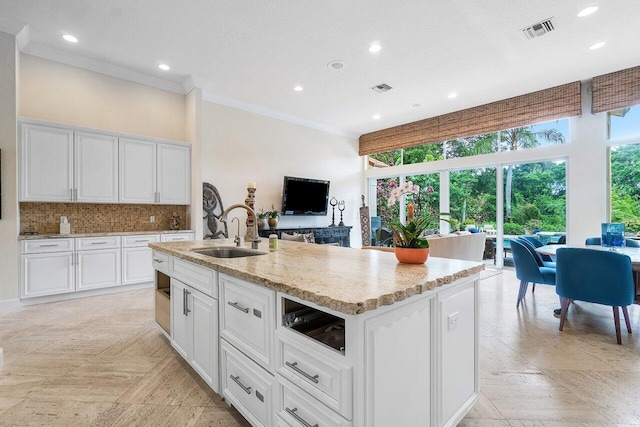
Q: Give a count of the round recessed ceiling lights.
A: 8